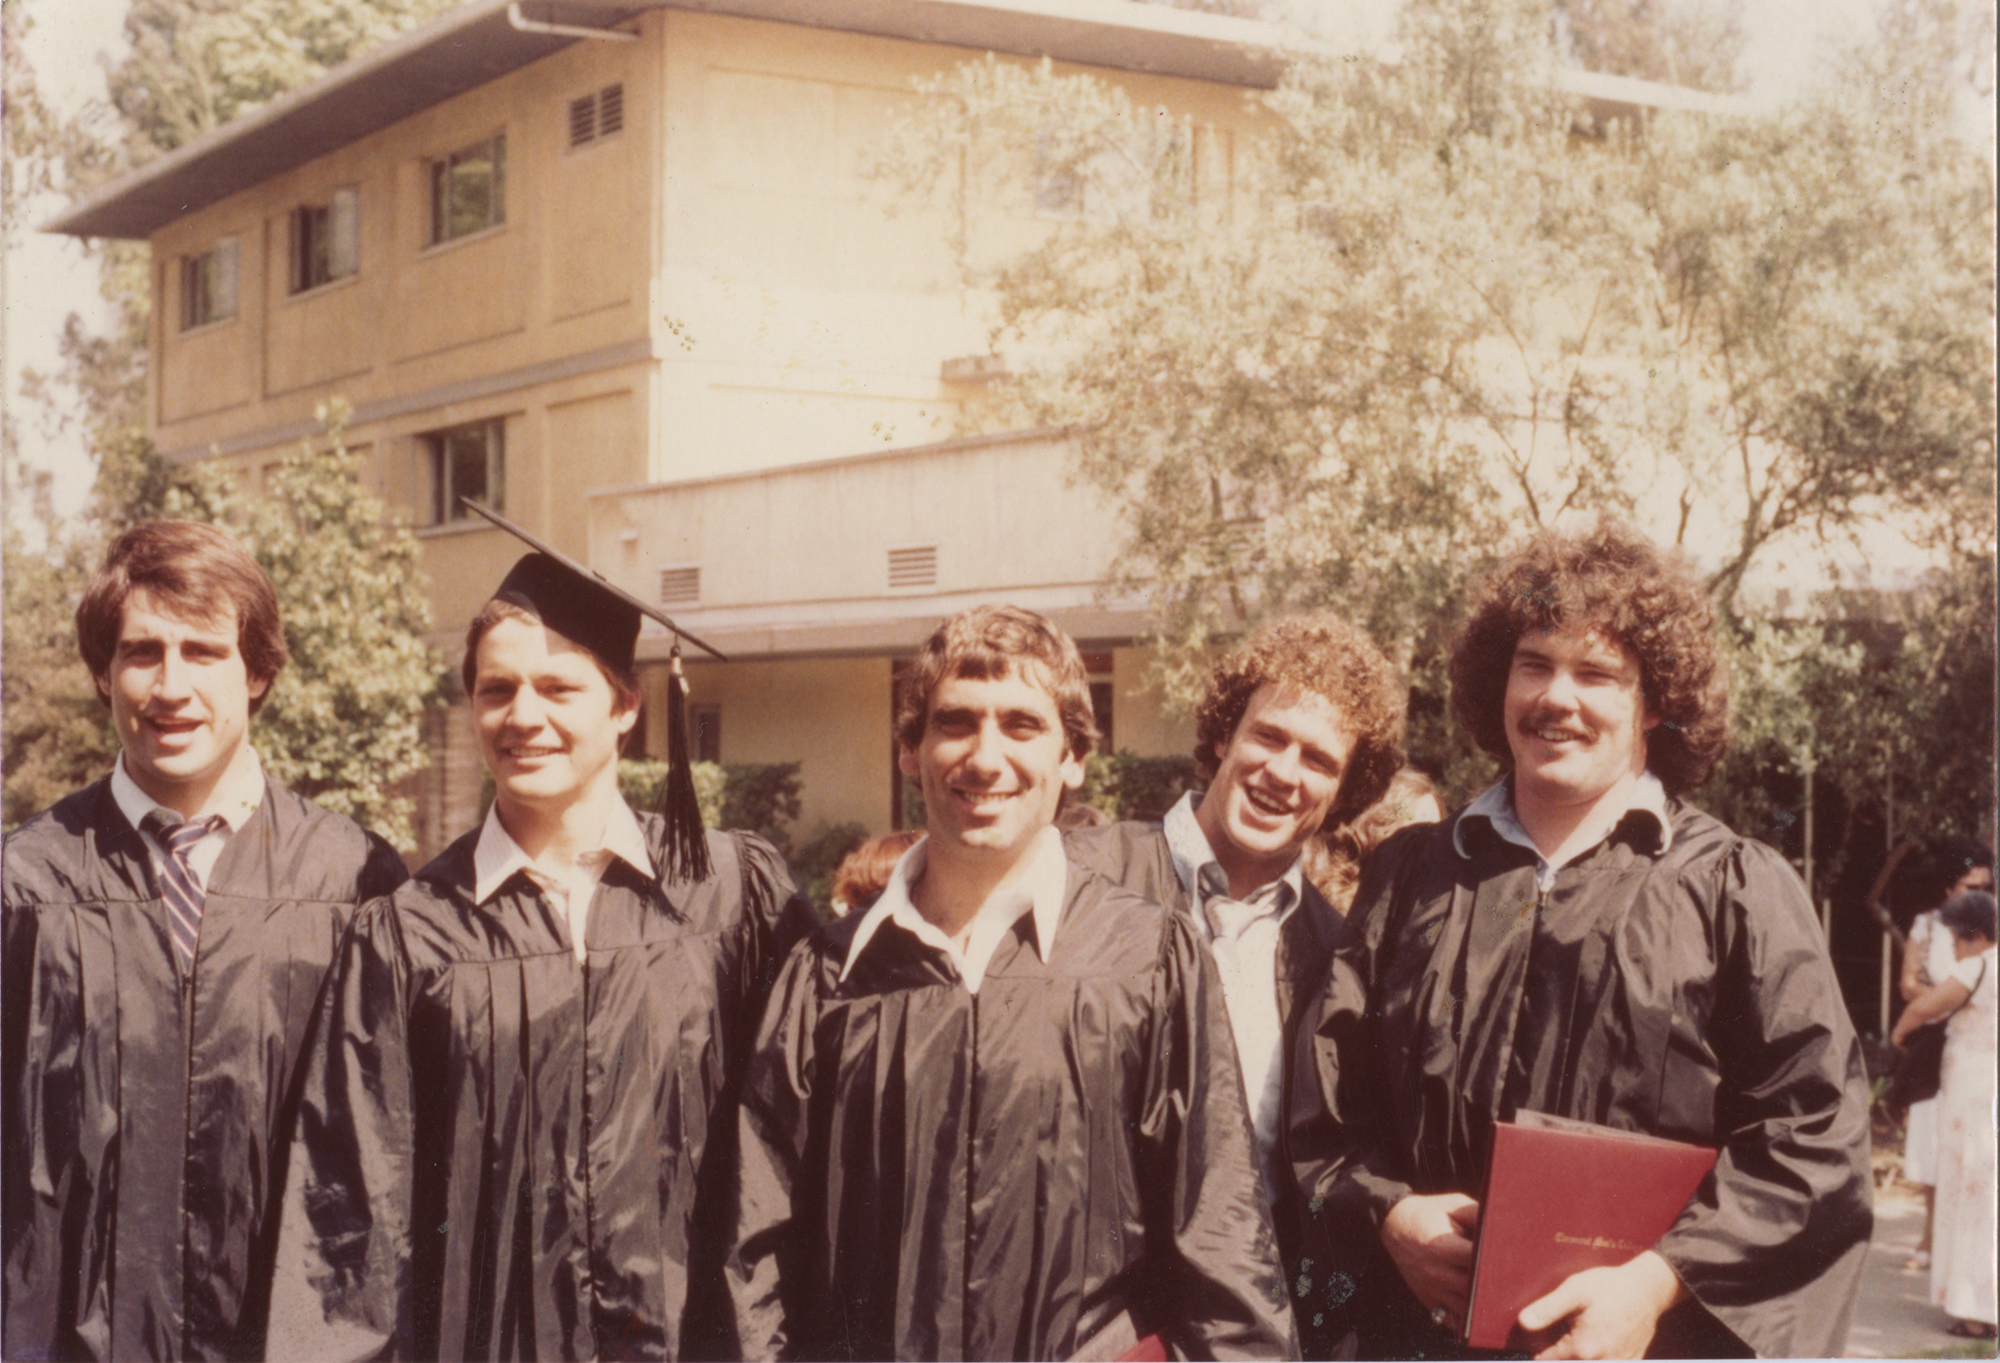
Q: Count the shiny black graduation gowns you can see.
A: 5